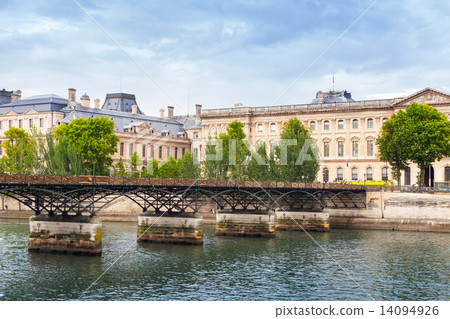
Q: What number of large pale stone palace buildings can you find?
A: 2